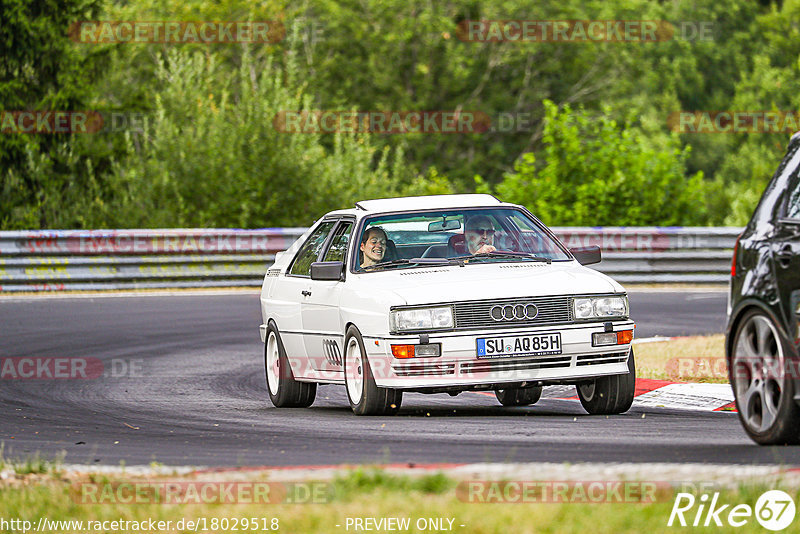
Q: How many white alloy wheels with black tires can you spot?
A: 2